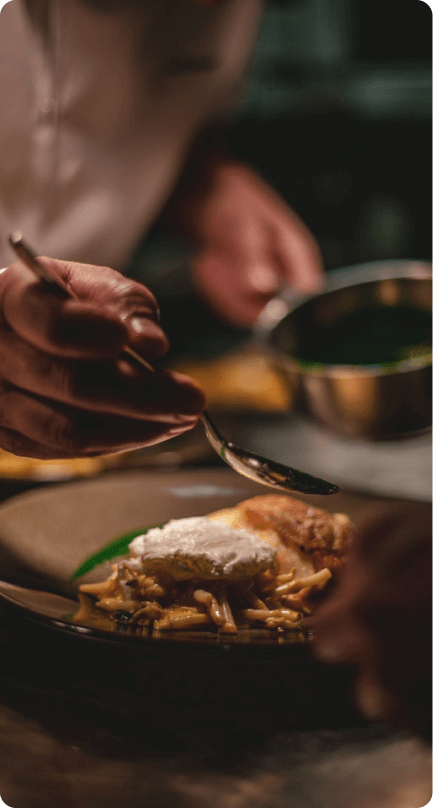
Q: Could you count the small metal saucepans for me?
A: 1